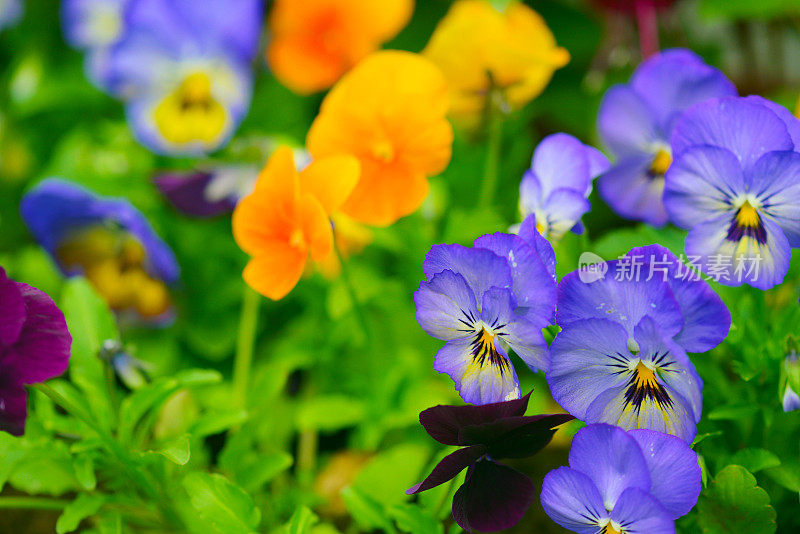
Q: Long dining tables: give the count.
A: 0